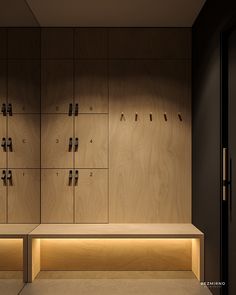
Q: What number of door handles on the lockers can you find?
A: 12